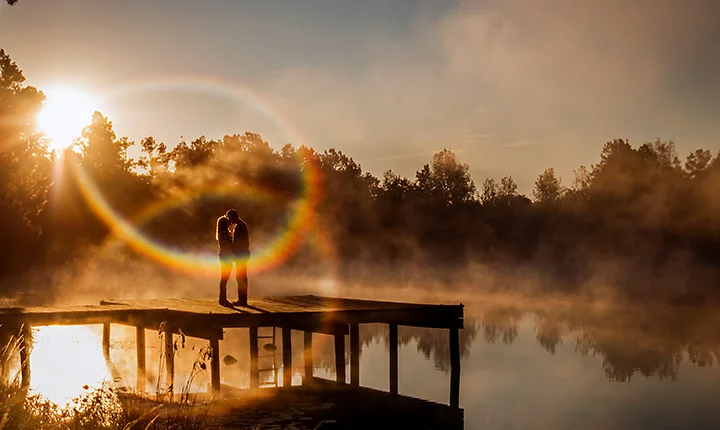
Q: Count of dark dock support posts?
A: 12